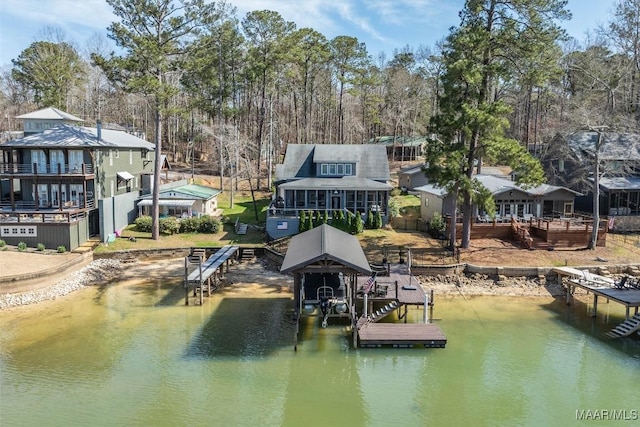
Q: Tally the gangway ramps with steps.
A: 2